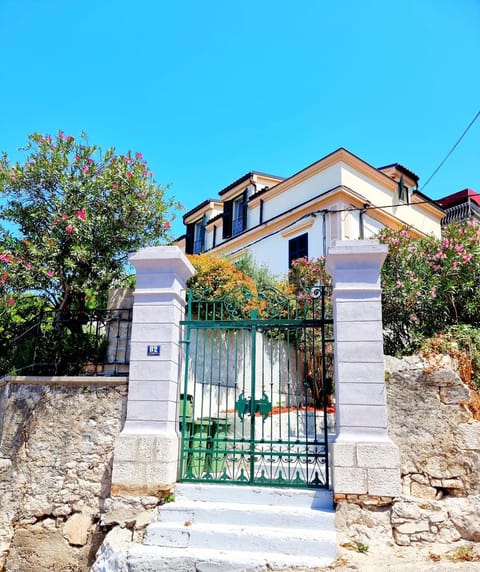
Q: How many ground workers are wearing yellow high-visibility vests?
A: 0